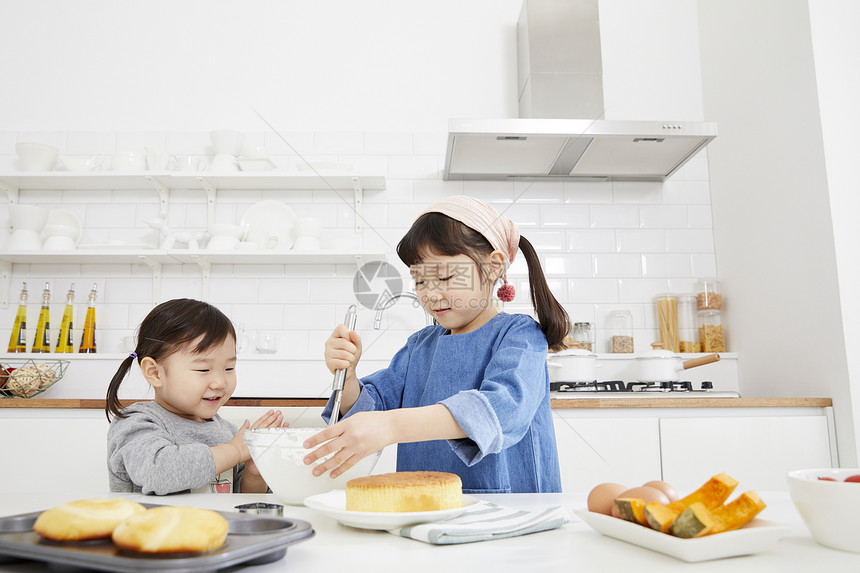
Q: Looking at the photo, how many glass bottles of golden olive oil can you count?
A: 4